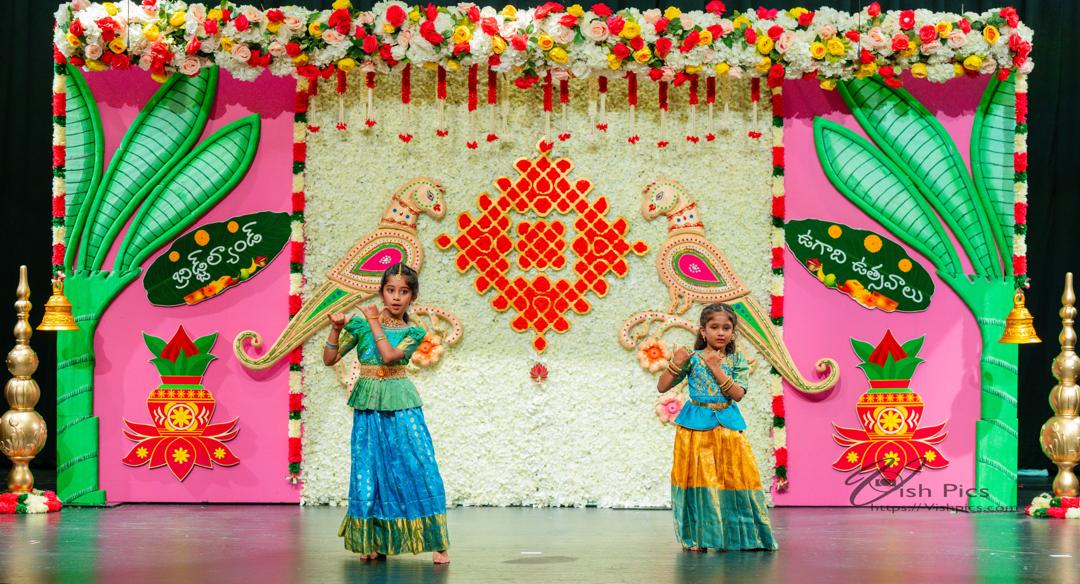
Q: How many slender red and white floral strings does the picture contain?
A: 15